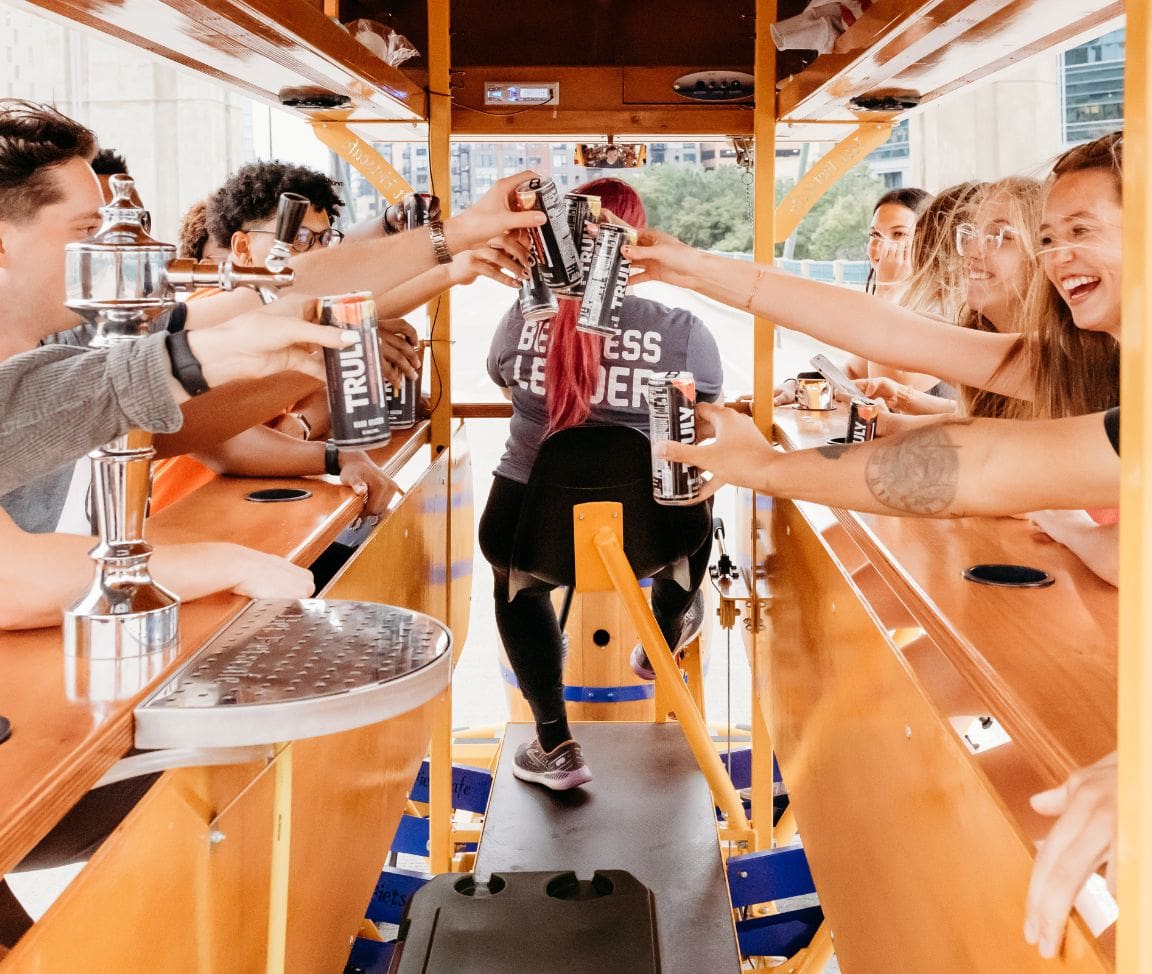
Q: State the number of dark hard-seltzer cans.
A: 9